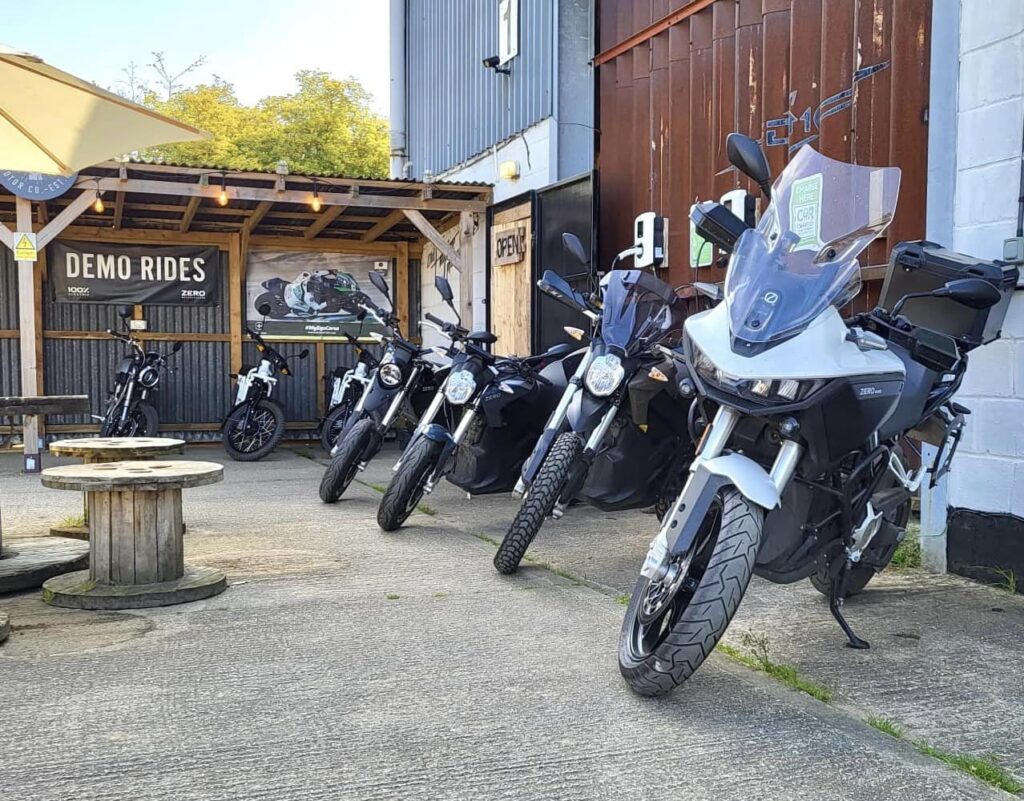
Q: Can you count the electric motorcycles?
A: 7